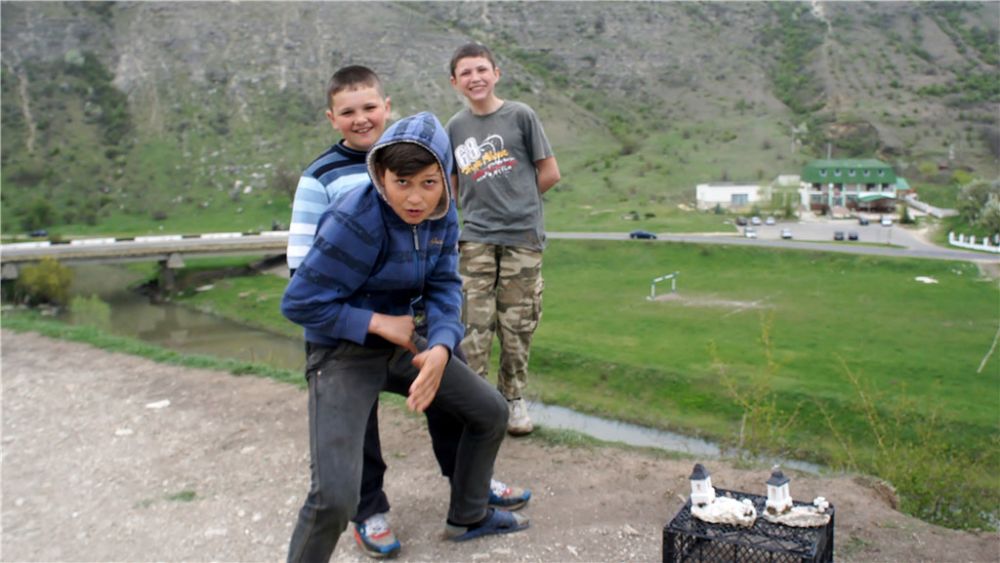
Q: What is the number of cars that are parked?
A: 9